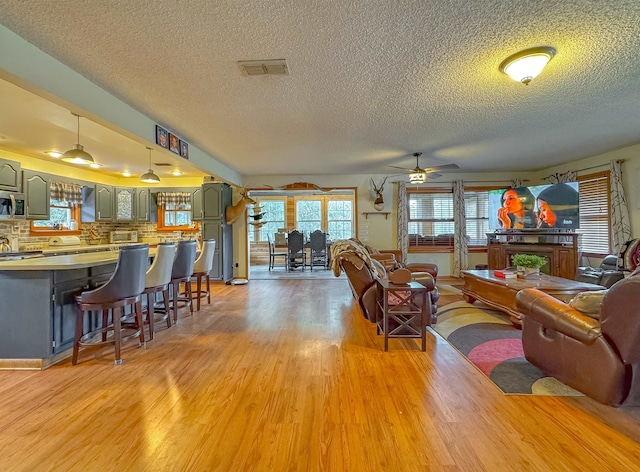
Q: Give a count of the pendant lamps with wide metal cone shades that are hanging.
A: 2